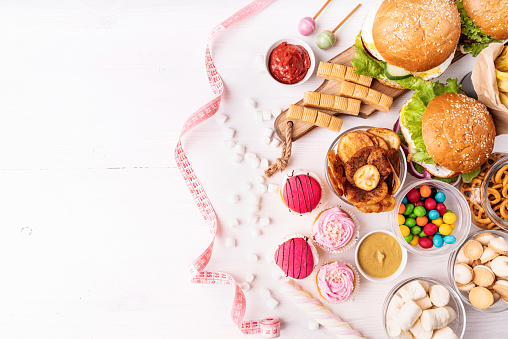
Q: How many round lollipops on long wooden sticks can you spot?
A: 2